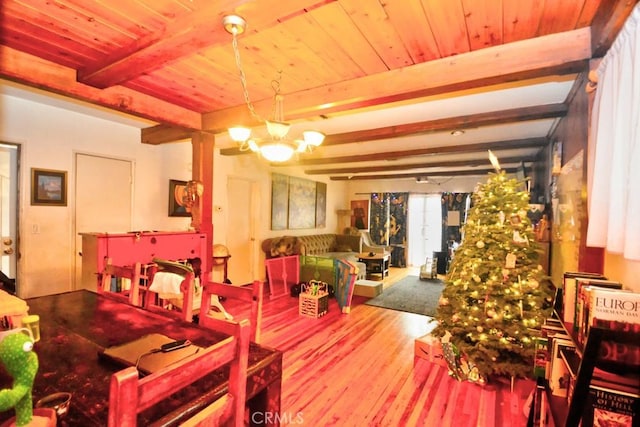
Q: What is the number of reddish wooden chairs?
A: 4